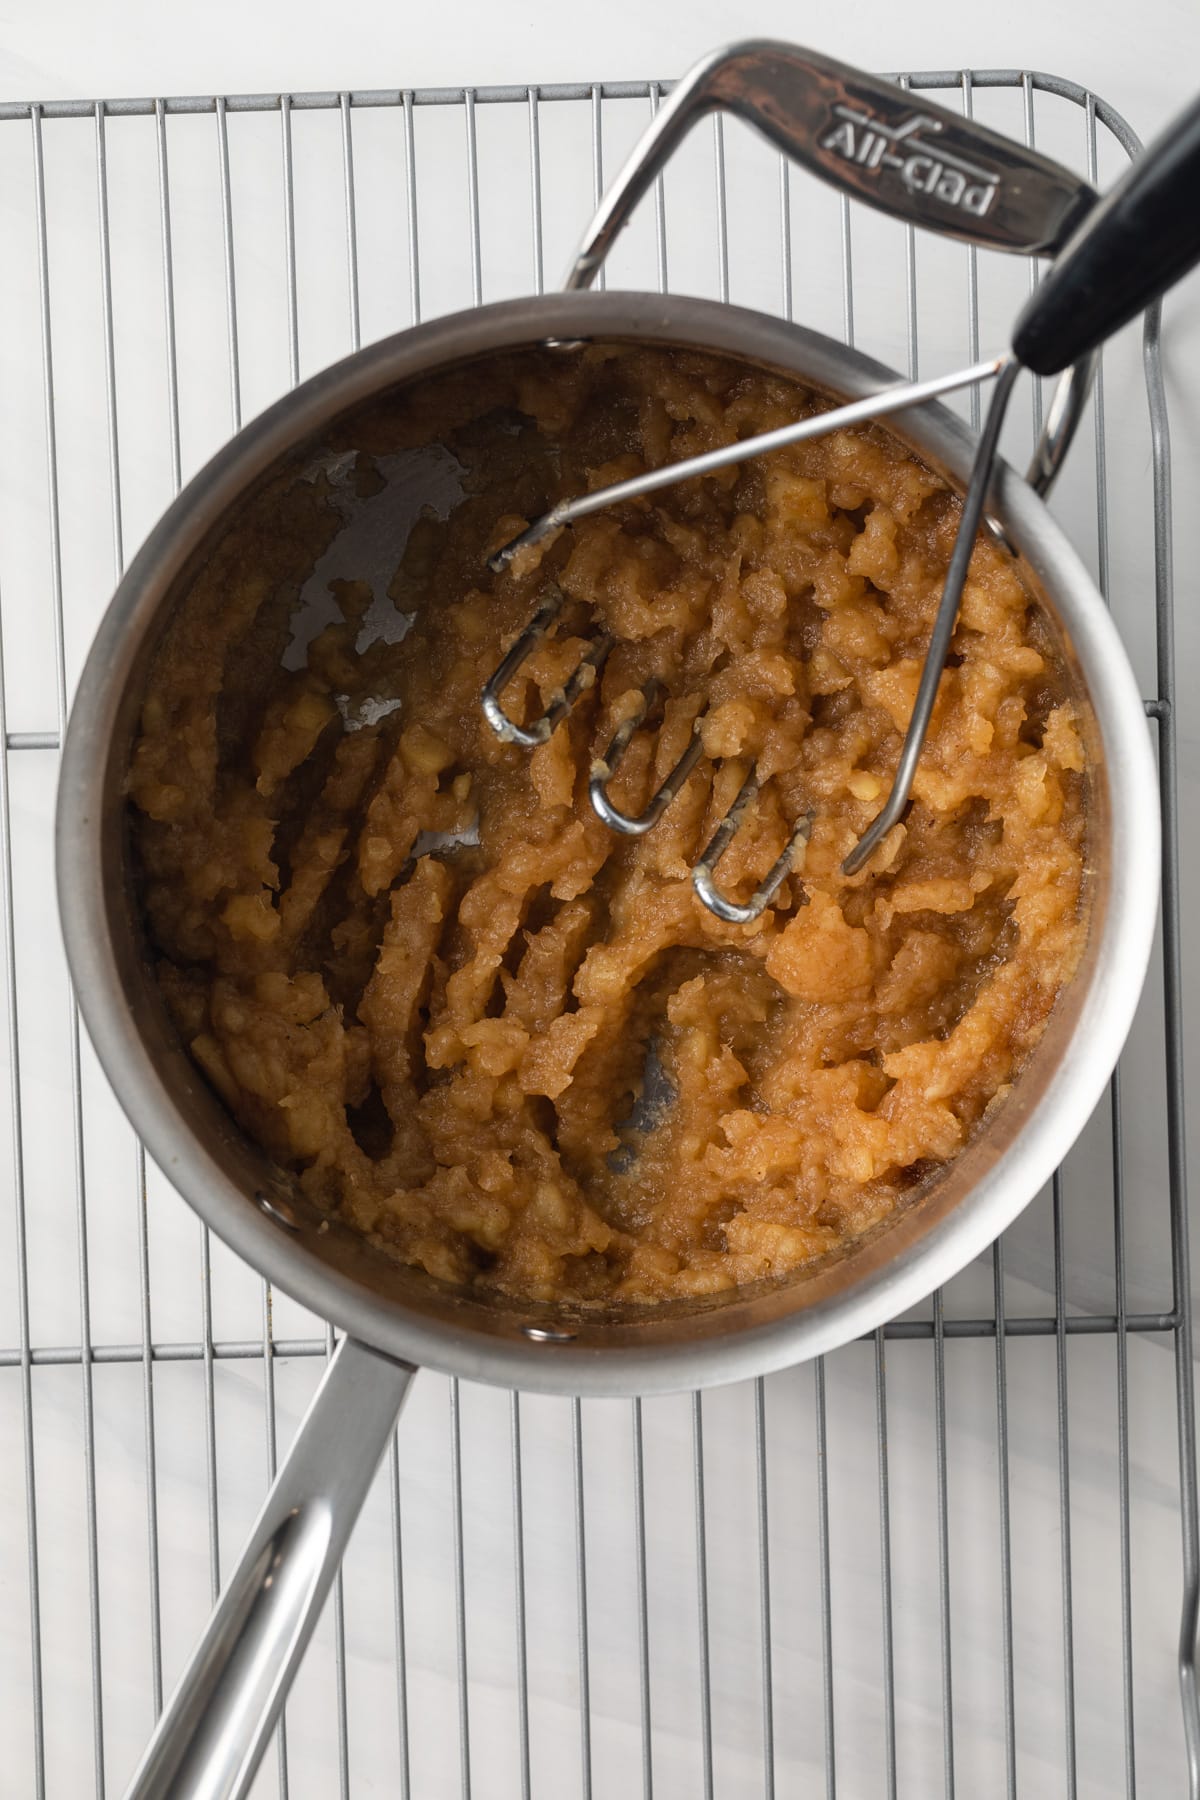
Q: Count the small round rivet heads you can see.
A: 4